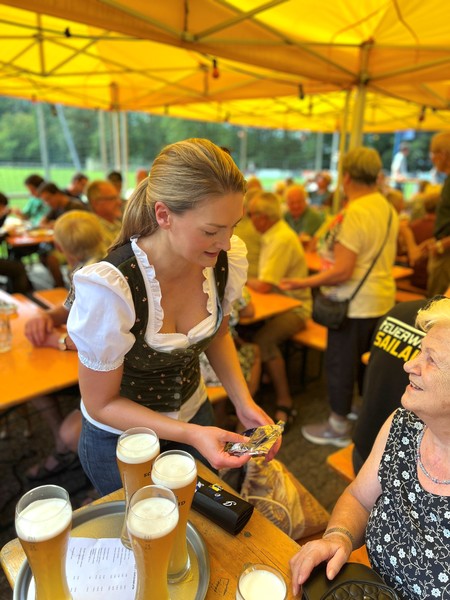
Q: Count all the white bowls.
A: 0